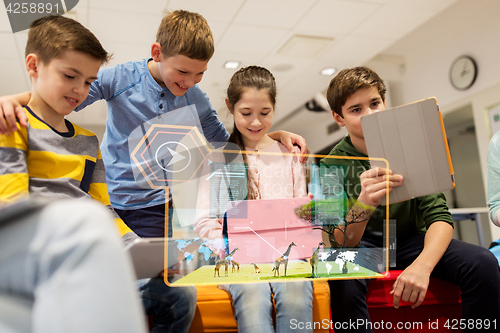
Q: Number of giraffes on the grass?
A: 5